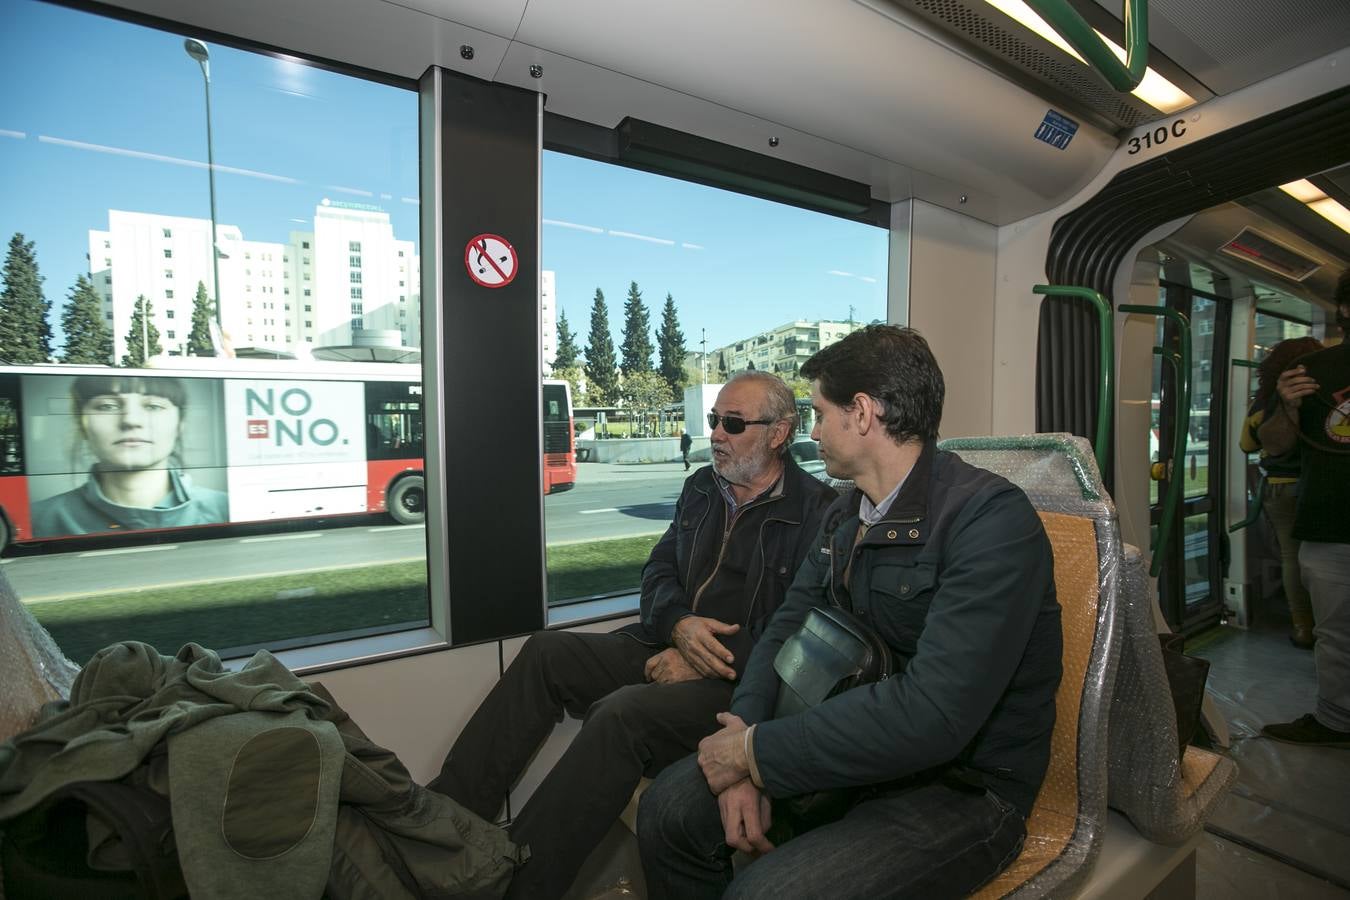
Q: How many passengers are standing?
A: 2